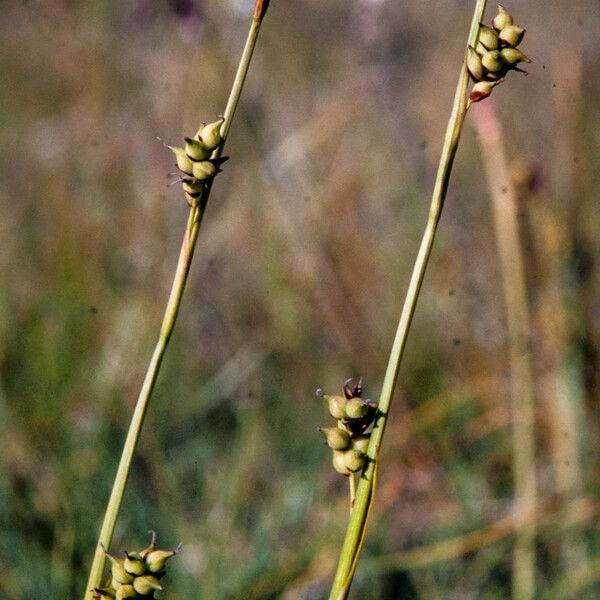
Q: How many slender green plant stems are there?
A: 2